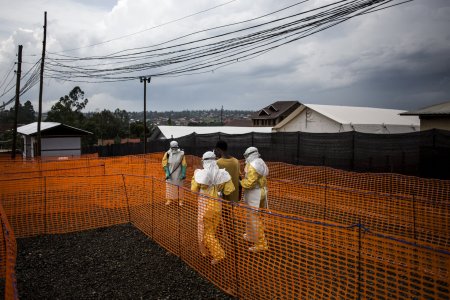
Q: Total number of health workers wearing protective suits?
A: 3